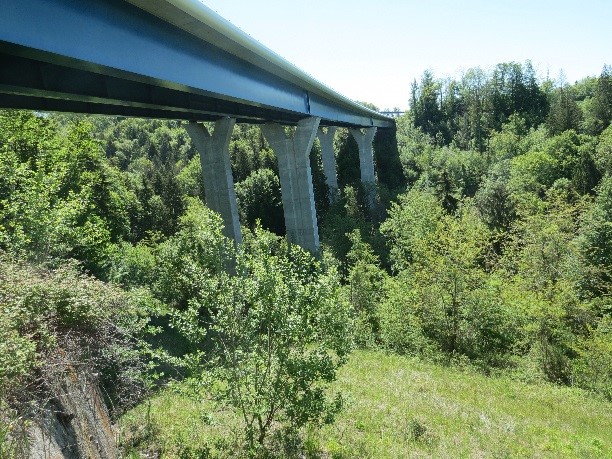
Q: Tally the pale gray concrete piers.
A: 4